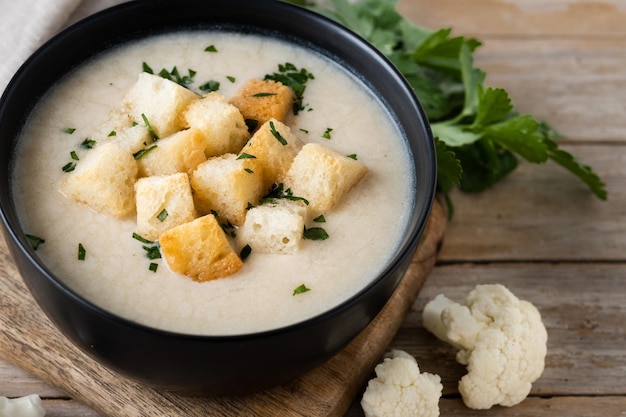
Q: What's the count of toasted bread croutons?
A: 12